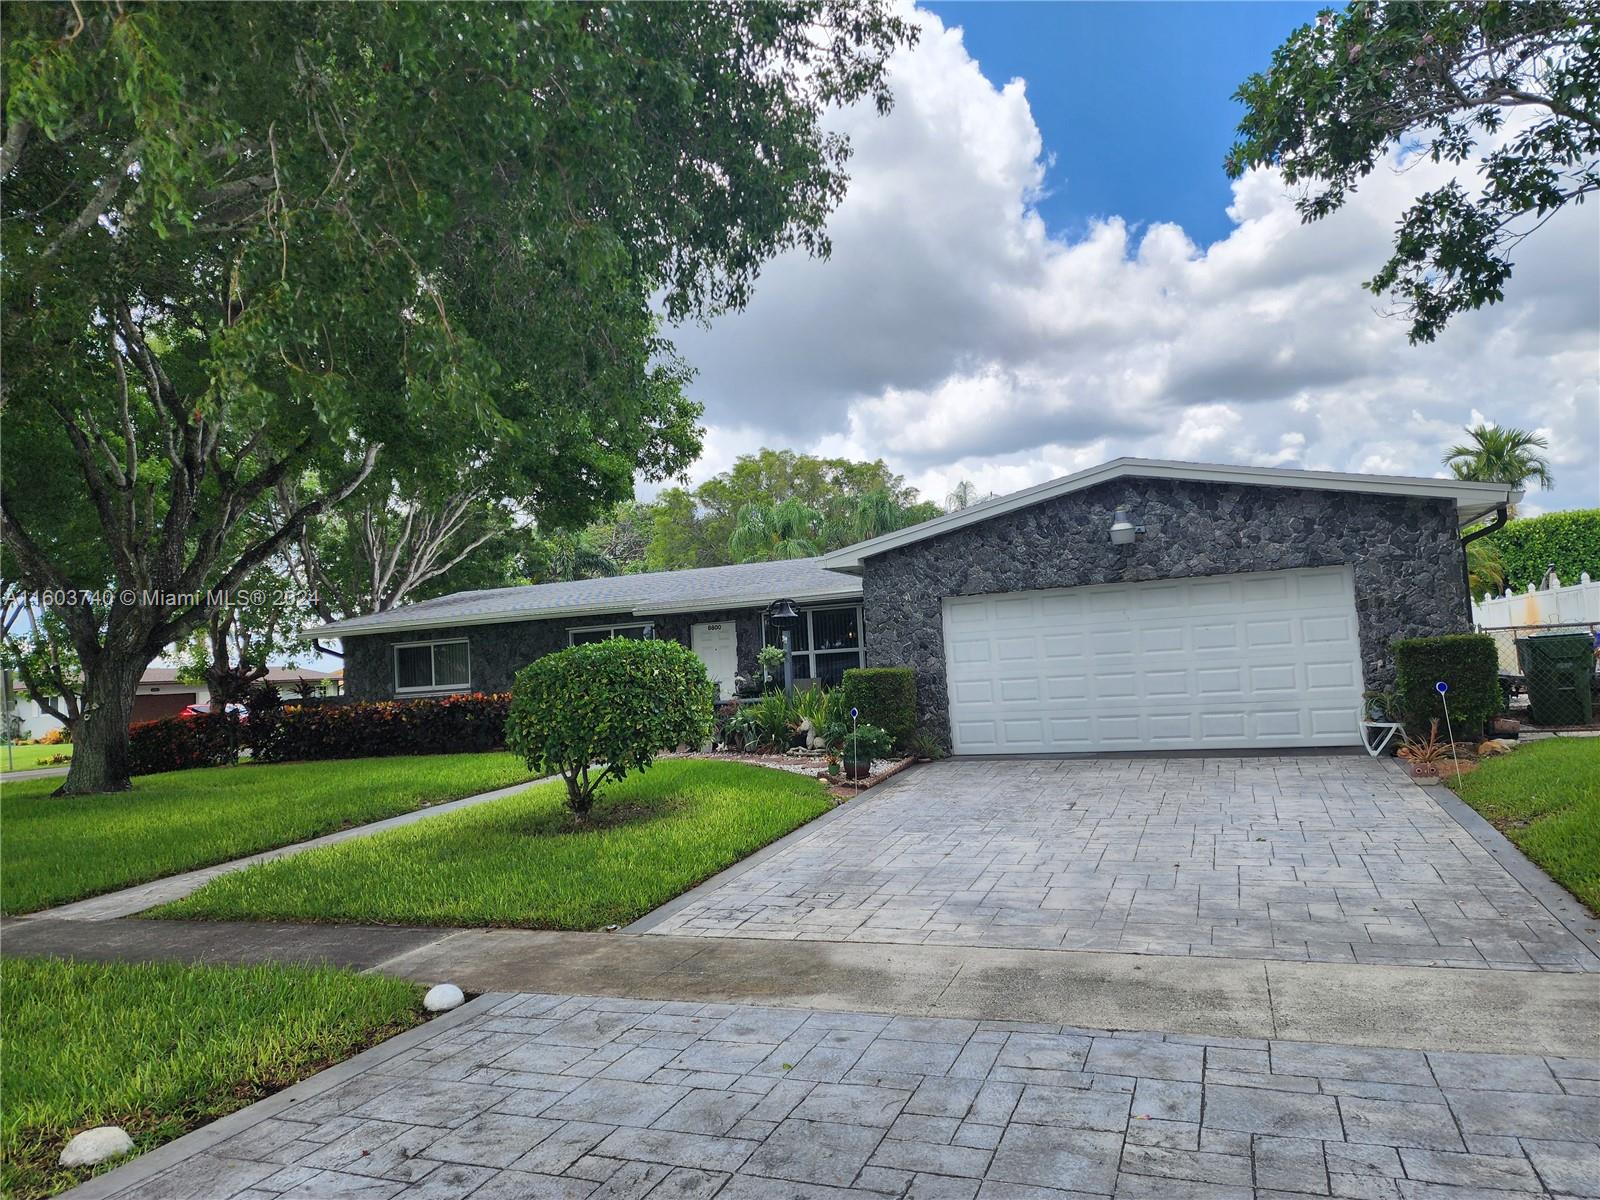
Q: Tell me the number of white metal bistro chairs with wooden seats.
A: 0